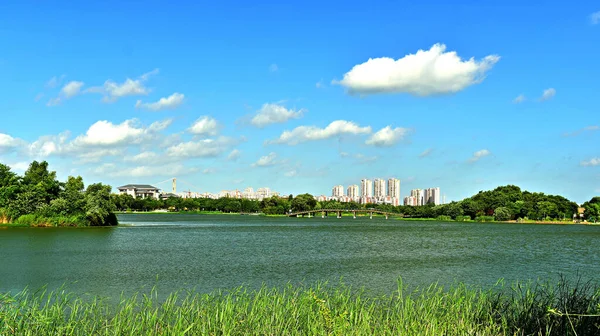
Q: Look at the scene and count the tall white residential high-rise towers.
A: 7